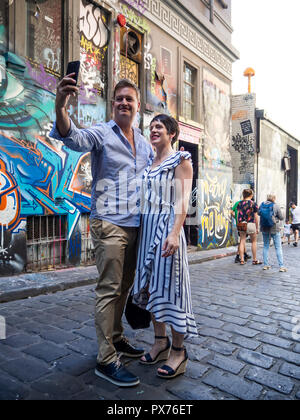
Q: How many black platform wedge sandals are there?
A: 2